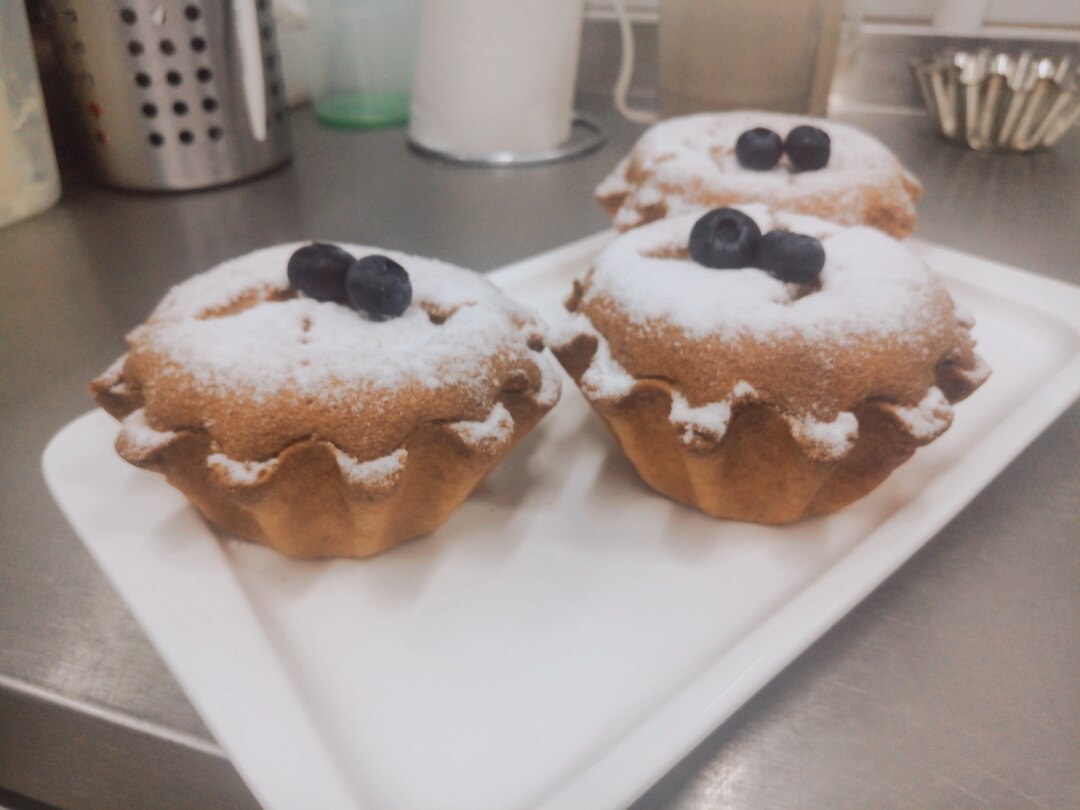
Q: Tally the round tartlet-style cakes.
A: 3